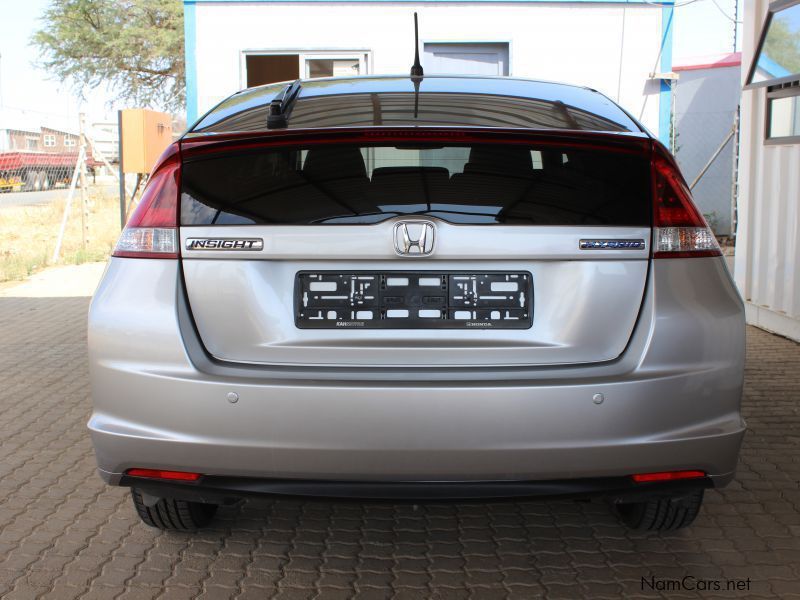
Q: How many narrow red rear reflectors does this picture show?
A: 2